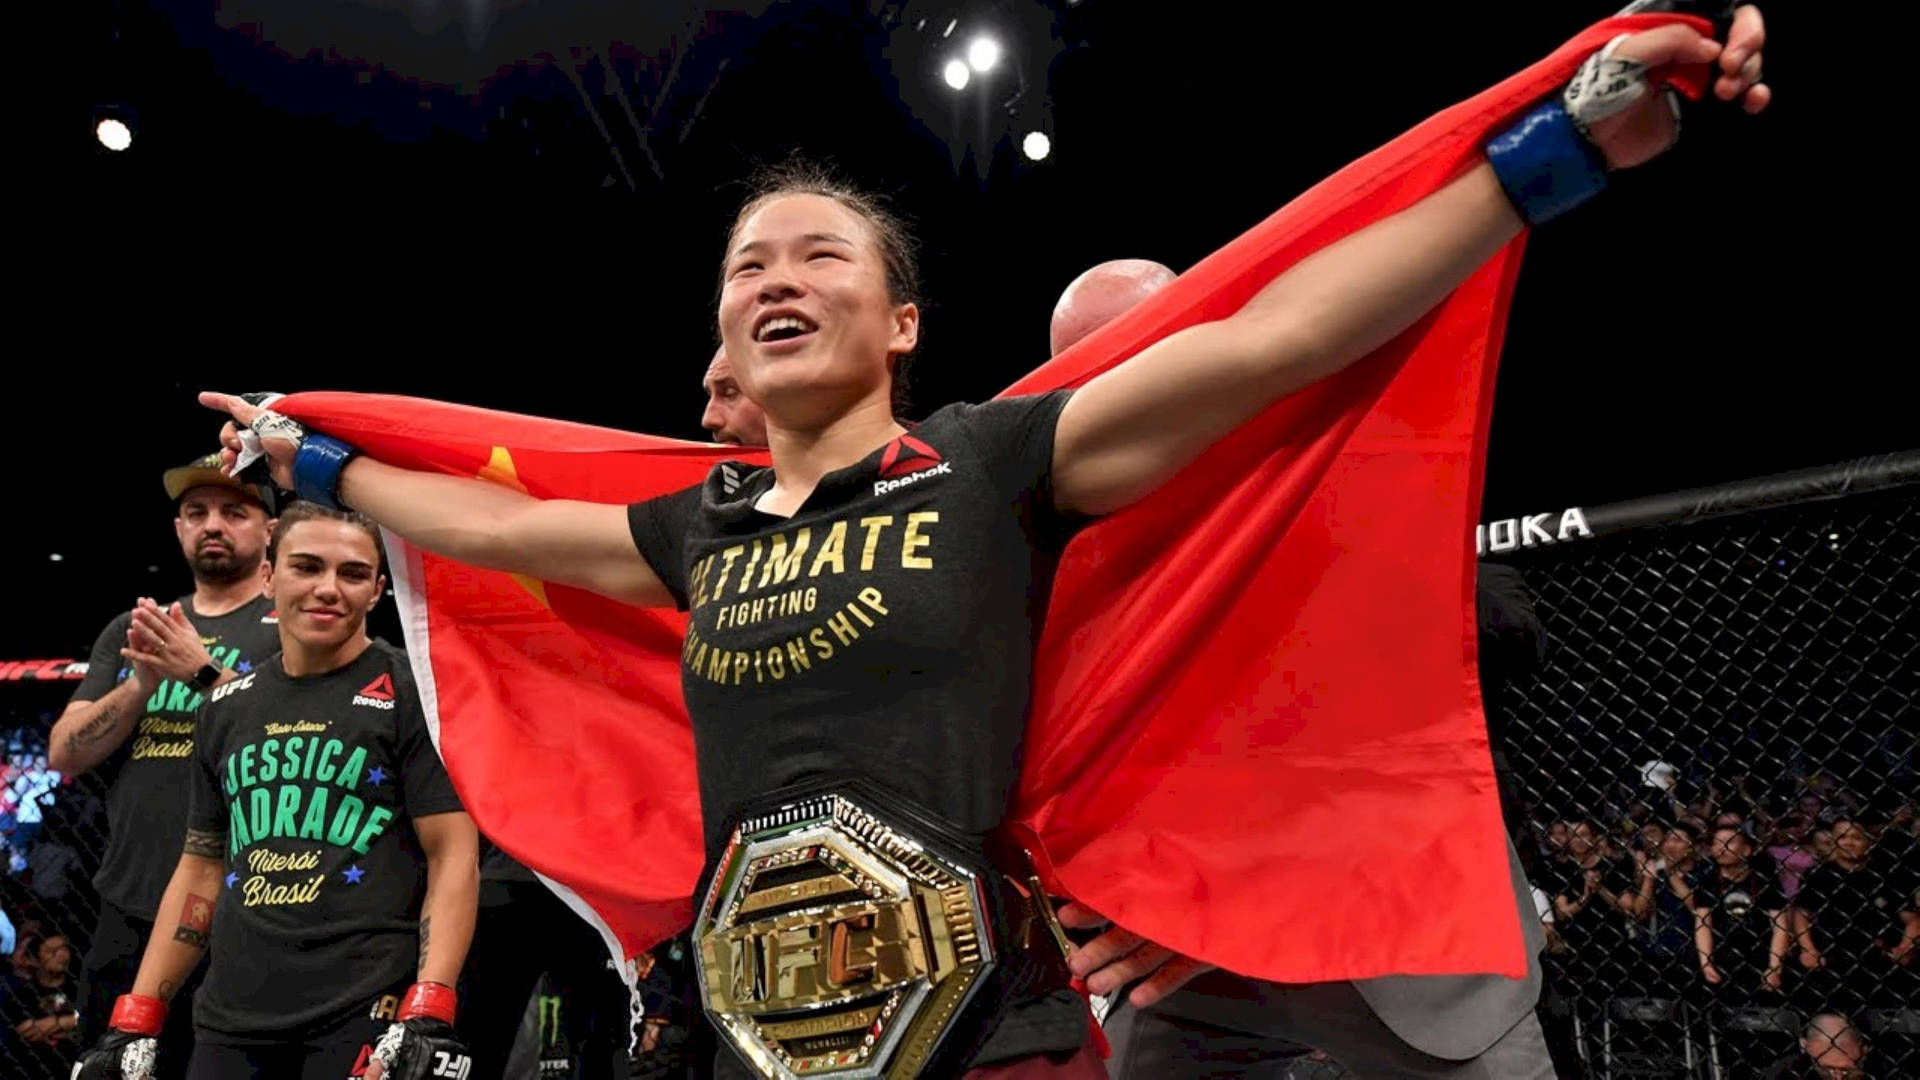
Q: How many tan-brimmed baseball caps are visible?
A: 1